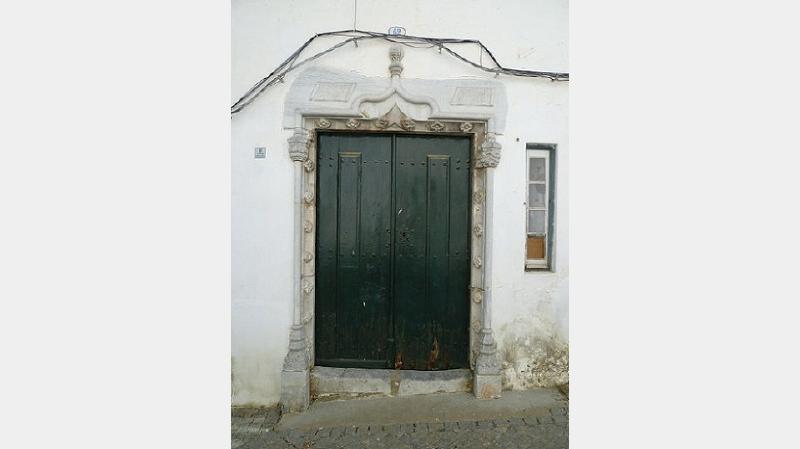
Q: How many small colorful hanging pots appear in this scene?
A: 0